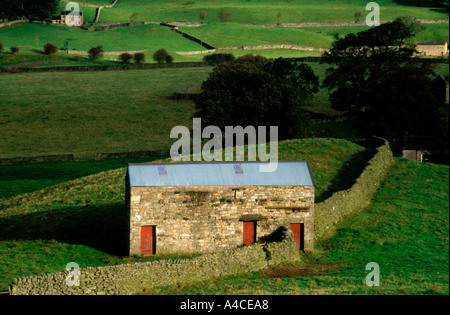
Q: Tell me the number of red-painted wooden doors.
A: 3